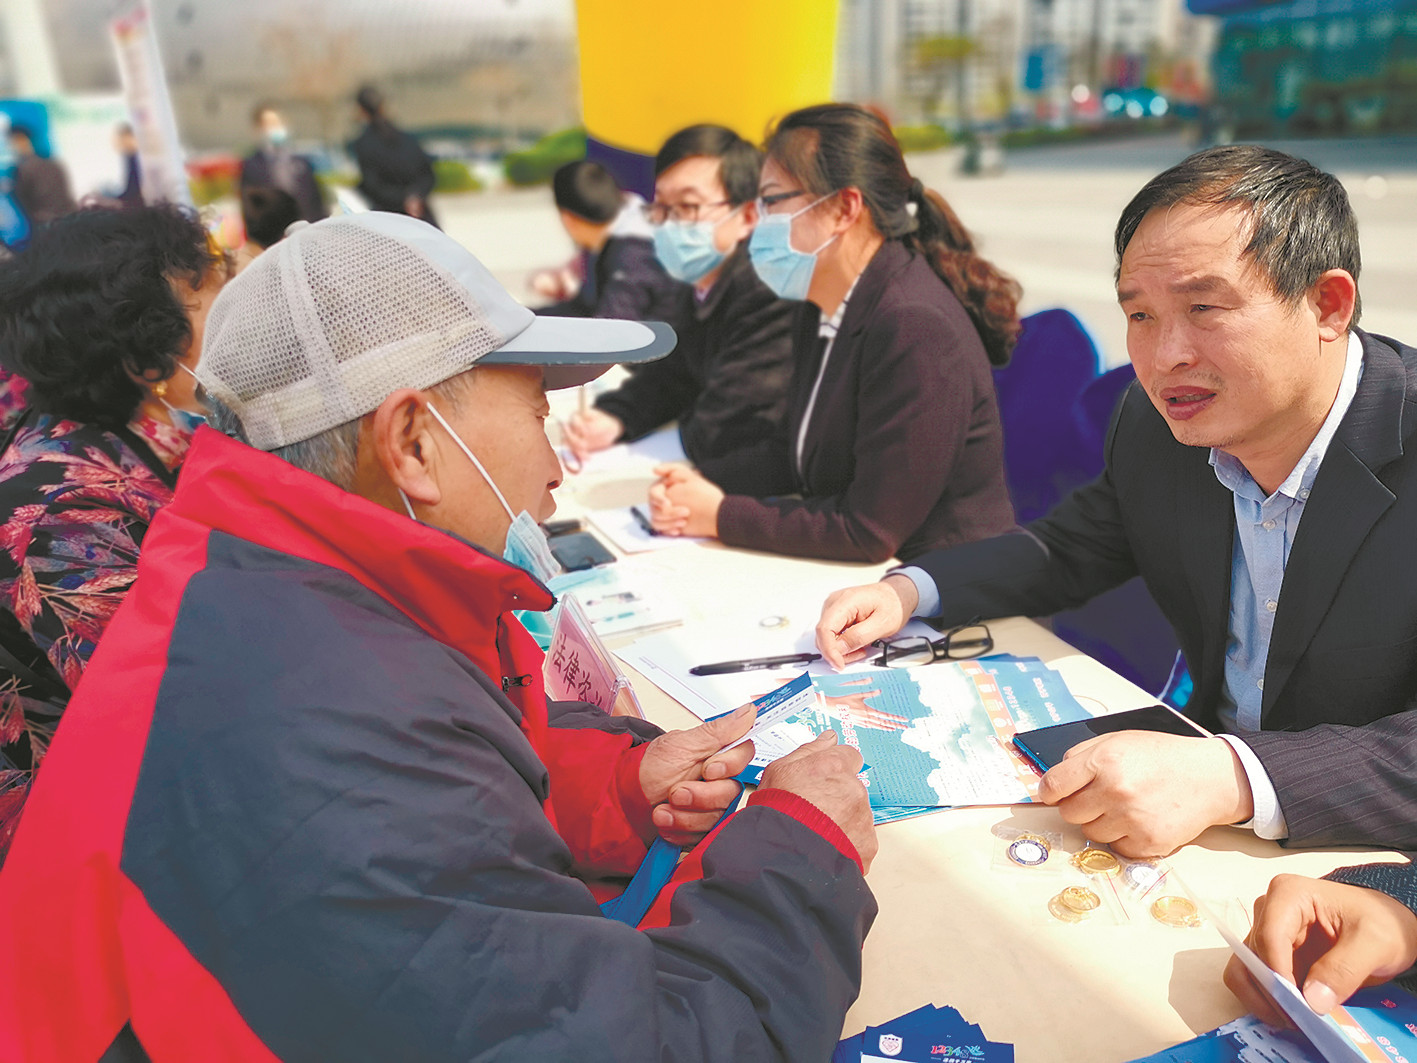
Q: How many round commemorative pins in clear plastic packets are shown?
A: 5